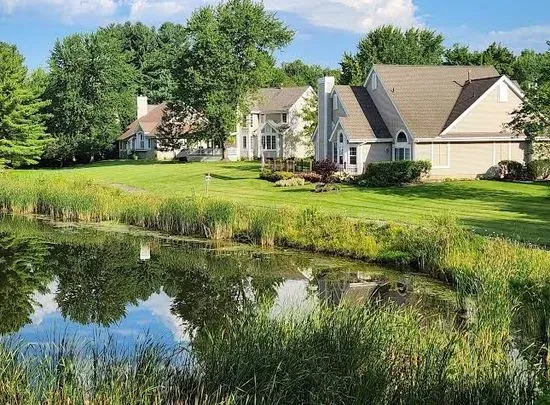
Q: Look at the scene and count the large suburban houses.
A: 3